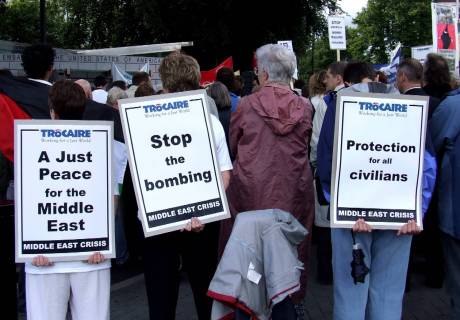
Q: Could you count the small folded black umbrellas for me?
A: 1